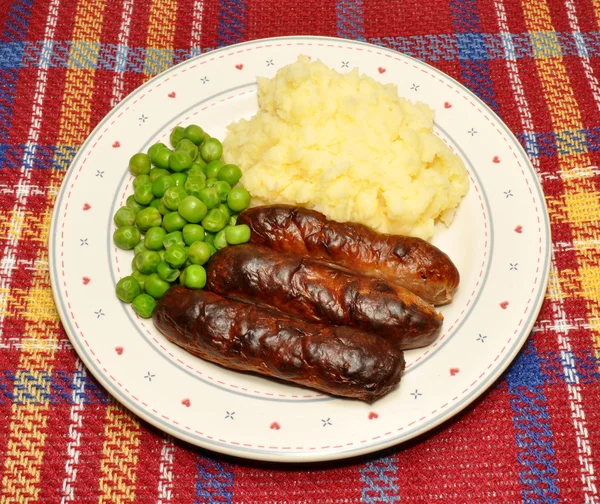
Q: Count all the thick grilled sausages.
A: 3